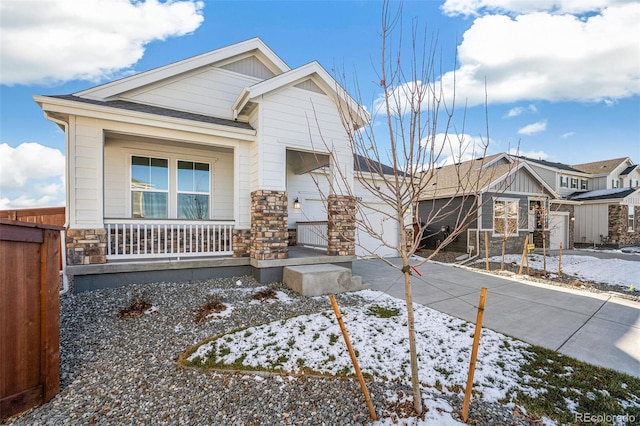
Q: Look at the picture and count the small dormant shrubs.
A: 3